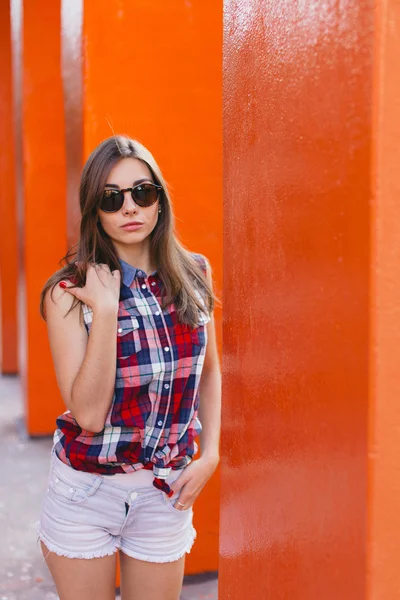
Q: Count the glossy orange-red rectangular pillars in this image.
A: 4